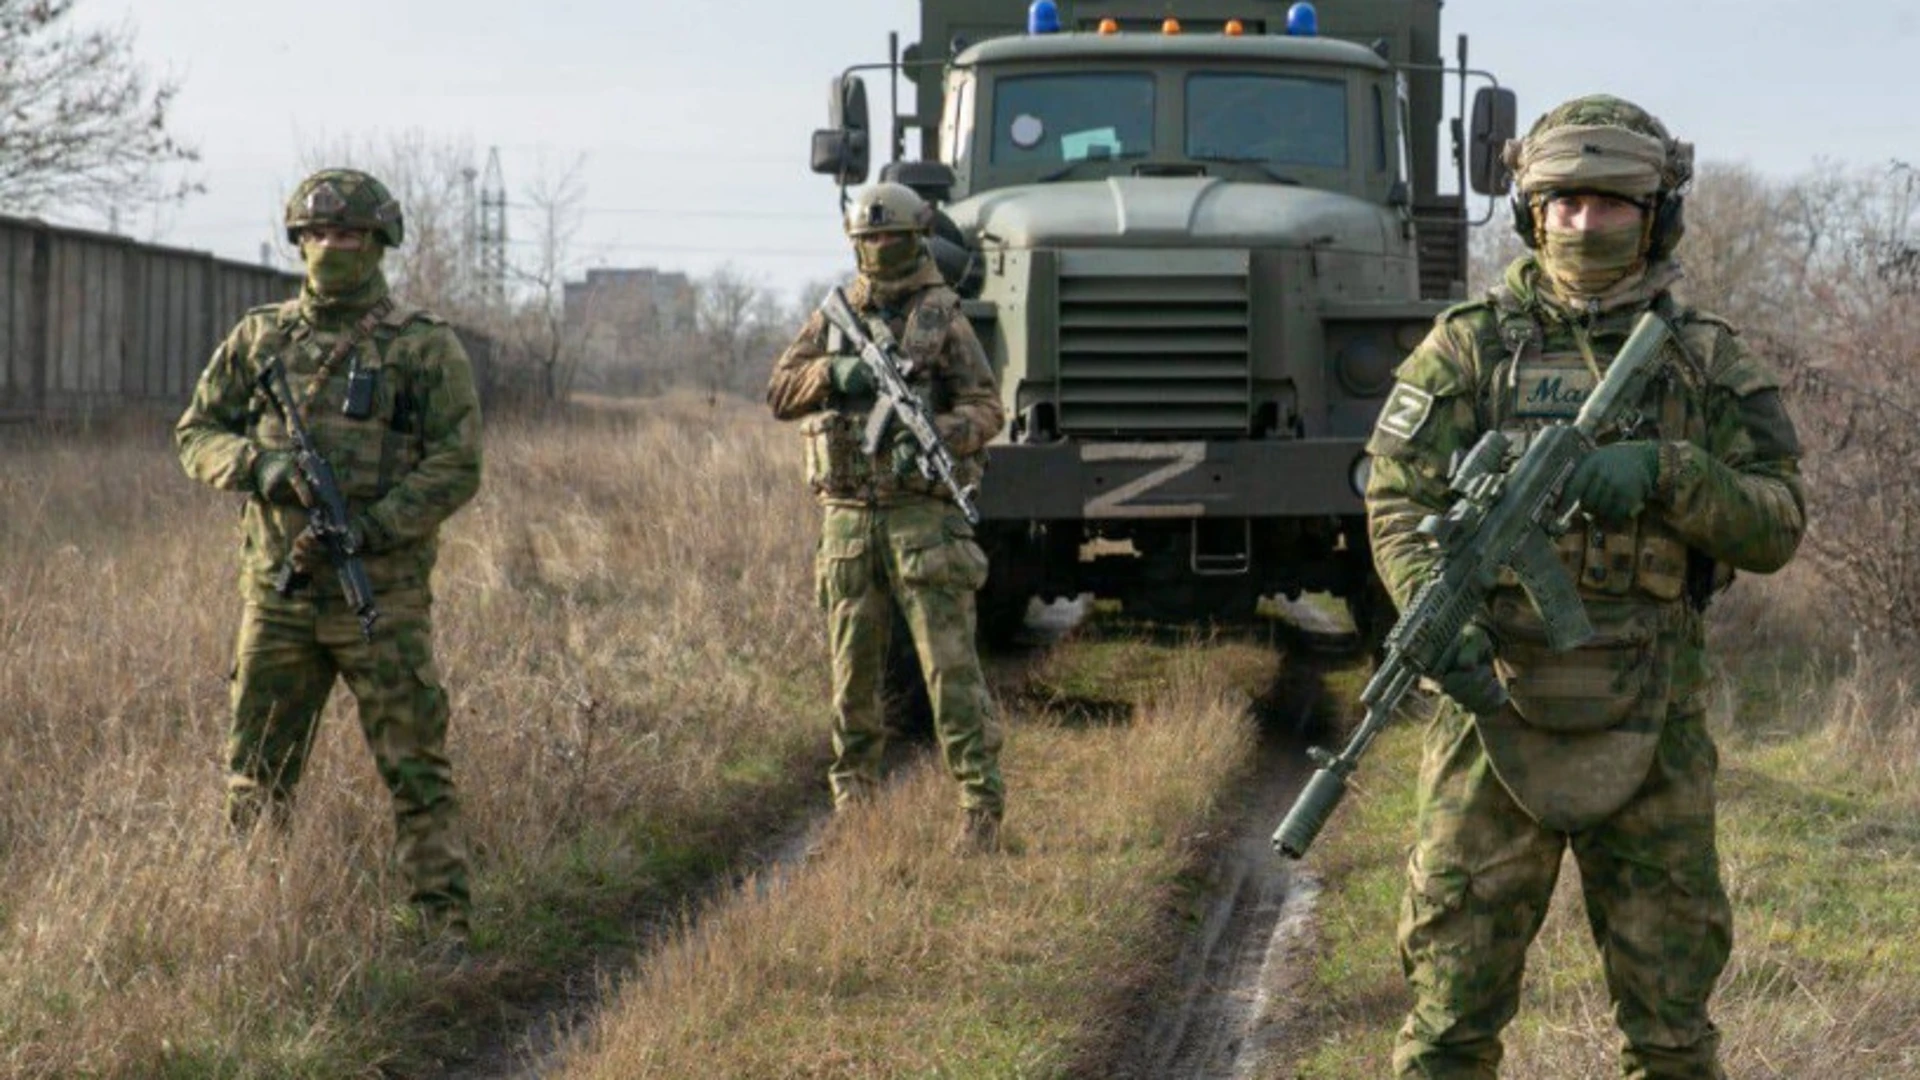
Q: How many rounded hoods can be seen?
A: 1